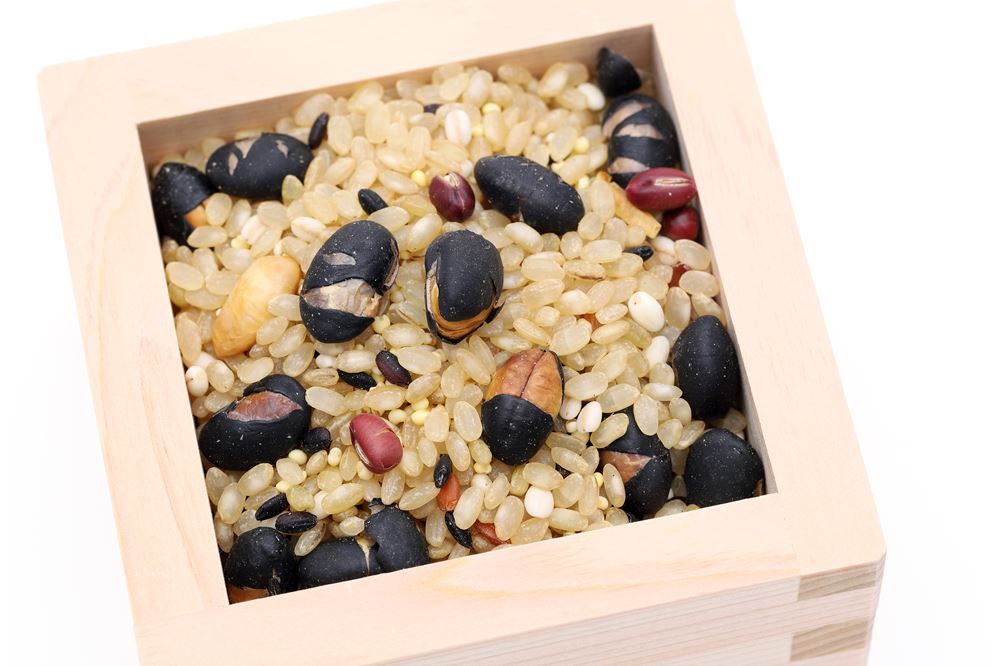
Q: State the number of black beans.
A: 15